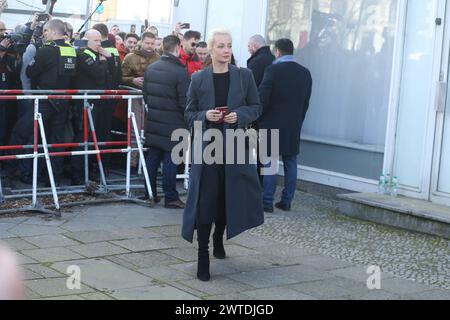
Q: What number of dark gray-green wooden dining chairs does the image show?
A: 0